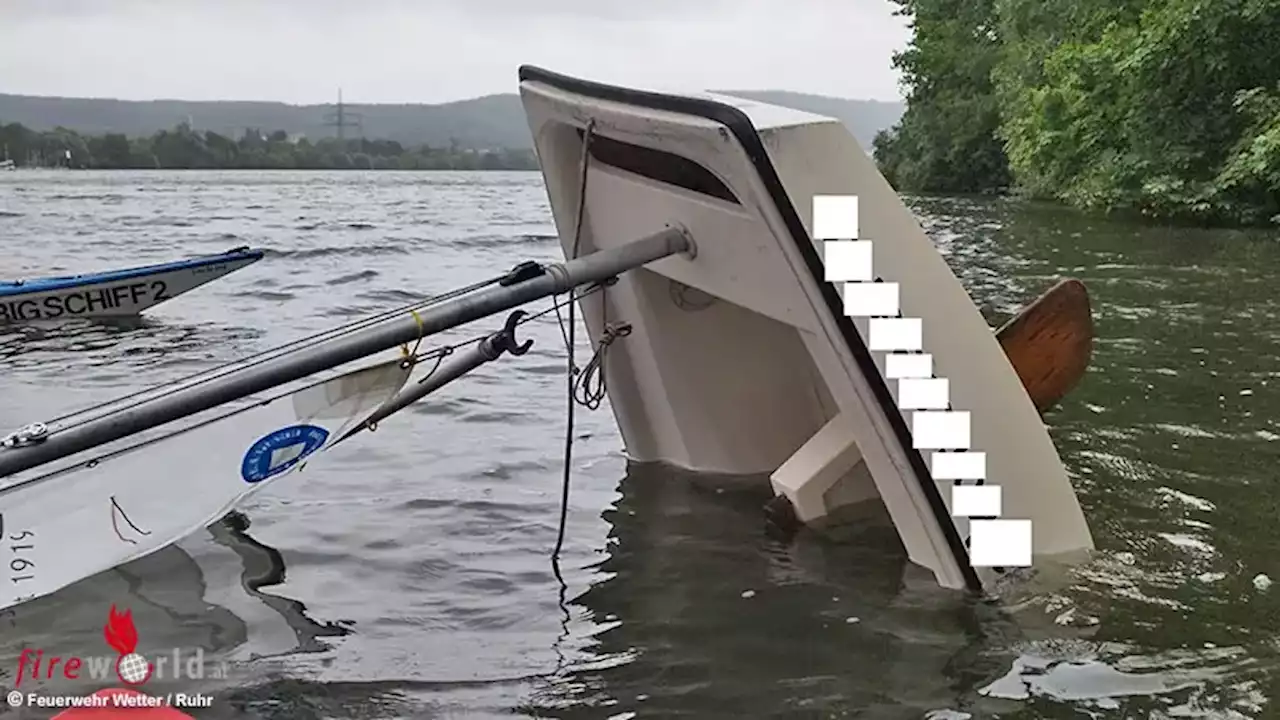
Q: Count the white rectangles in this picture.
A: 10